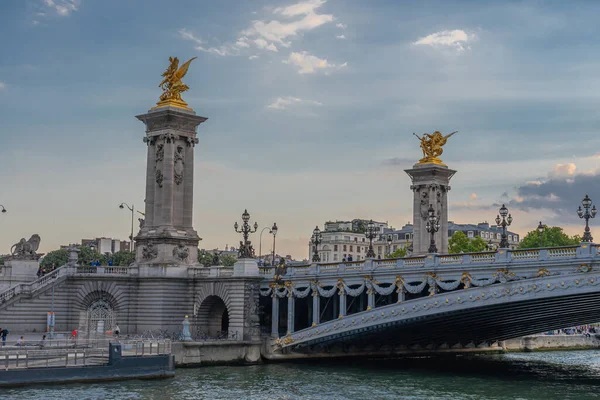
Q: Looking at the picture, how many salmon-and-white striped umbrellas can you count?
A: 0